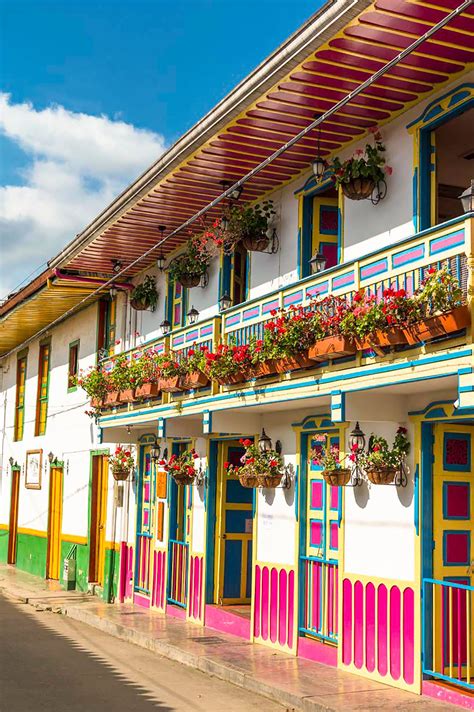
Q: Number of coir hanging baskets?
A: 10